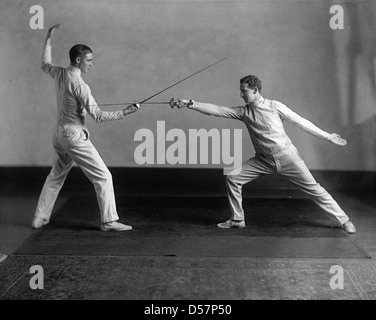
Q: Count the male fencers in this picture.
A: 2